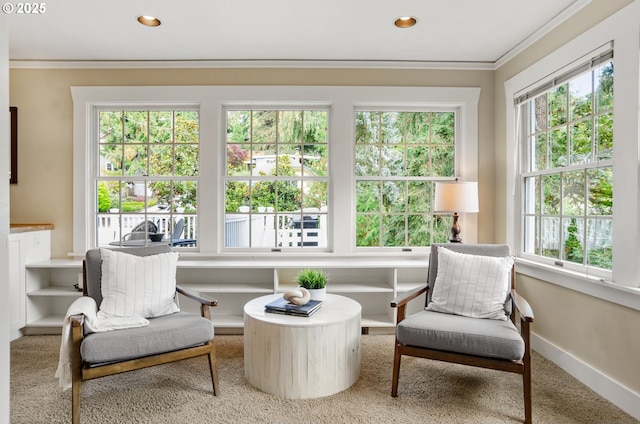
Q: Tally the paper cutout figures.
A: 0